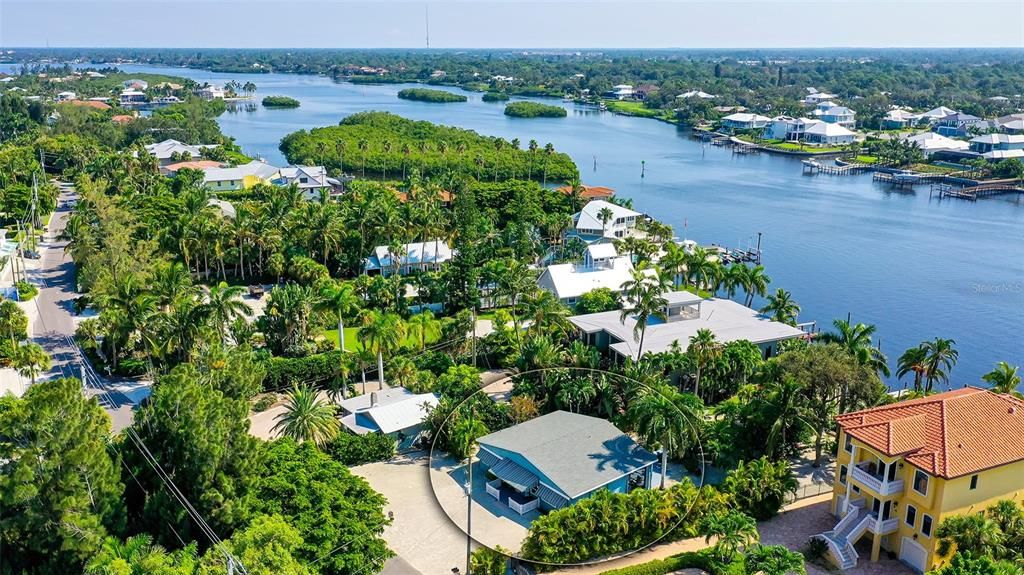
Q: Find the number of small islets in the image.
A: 4